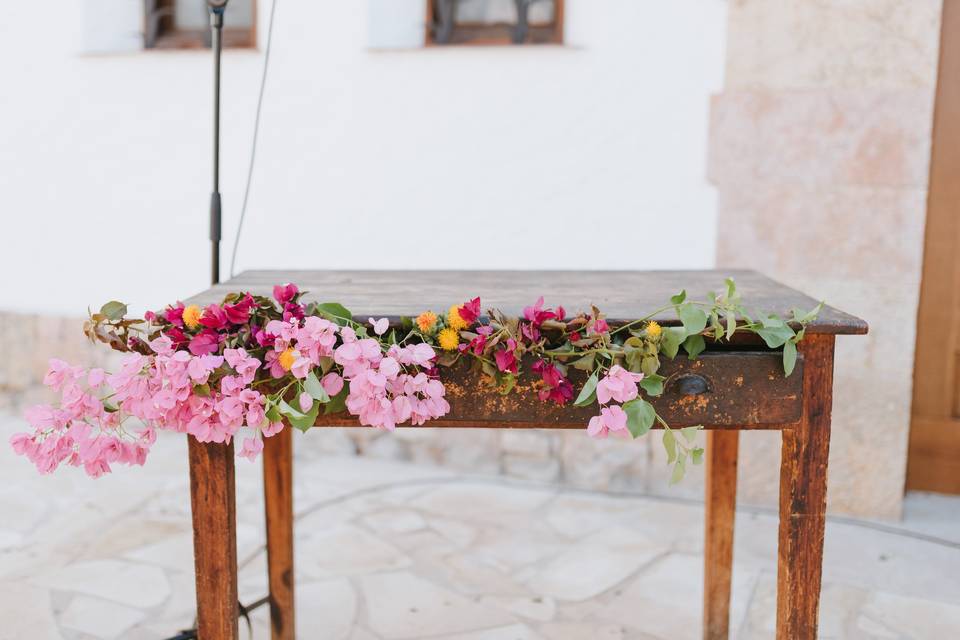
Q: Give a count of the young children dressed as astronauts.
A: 0